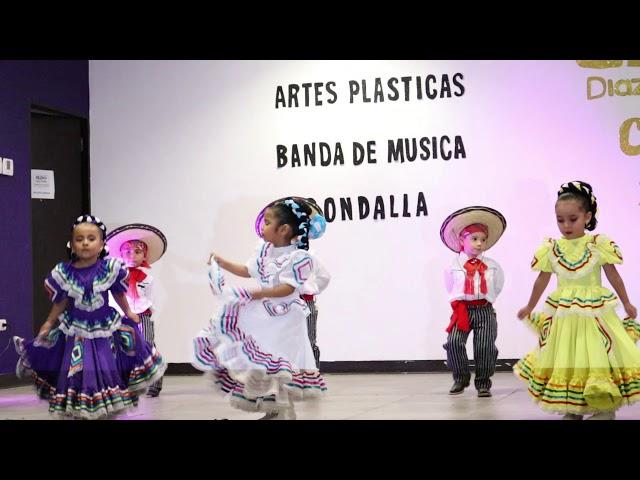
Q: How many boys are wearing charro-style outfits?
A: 3